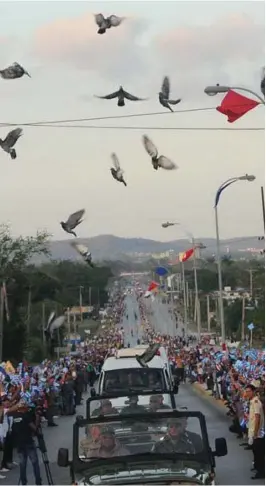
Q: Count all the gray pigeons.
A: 12